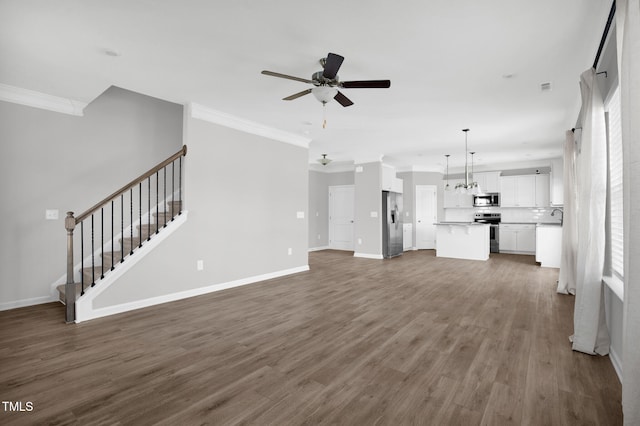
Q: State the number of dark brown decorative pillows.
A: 0